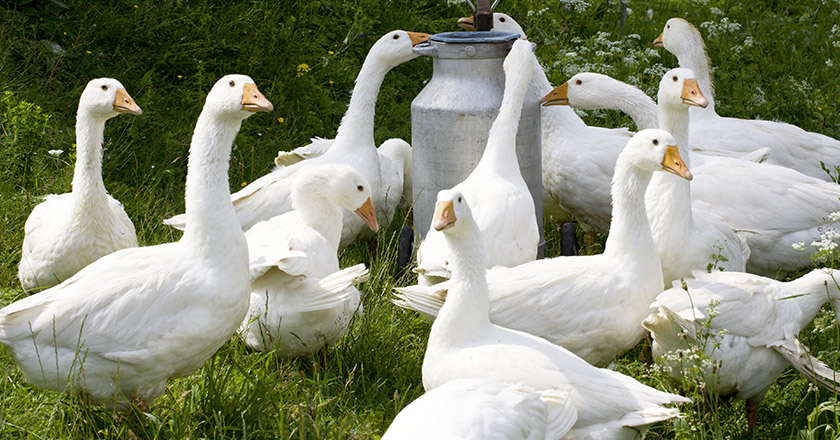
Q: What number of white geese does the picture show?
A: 14